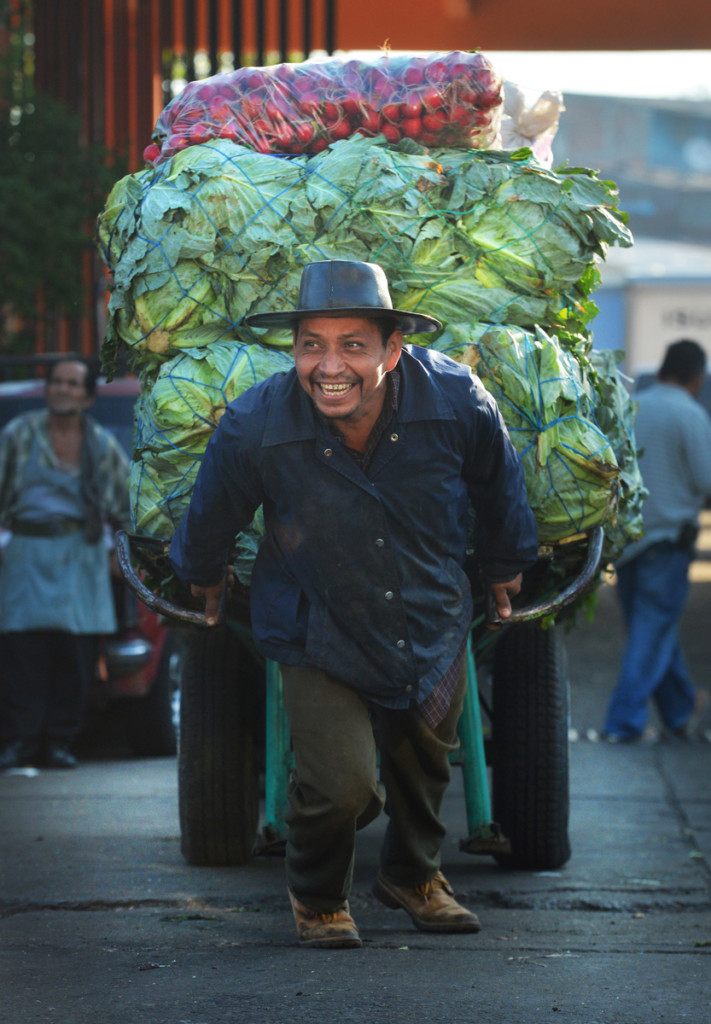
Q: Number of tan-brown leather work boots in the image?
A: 2